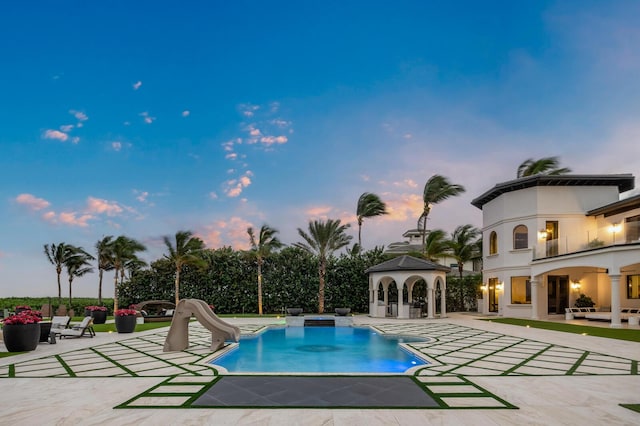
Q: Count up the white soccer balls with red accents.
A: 0